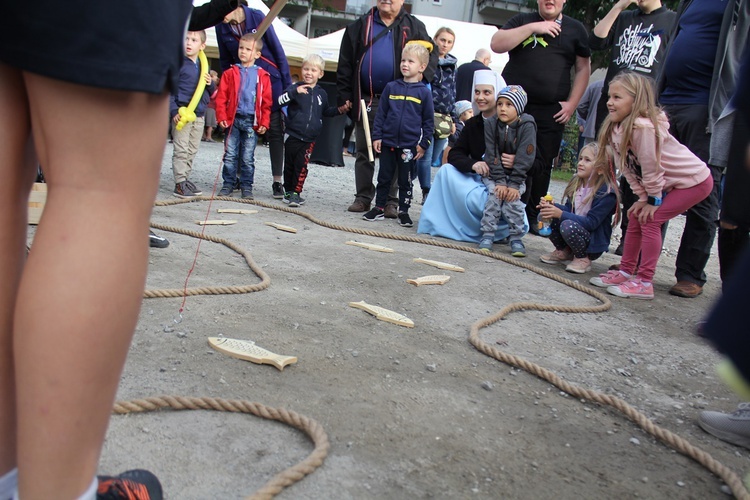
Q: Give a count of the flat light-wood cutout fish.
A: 8